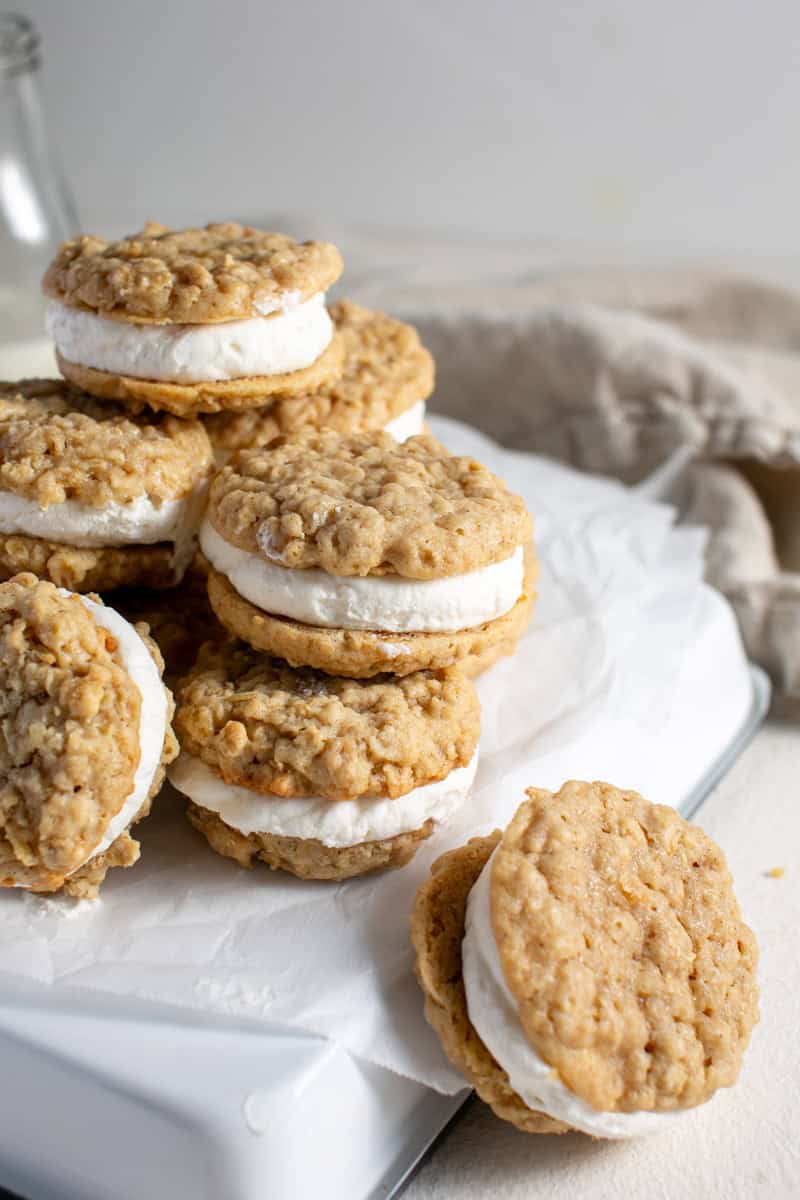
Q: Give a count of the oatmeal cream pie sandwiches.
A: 7